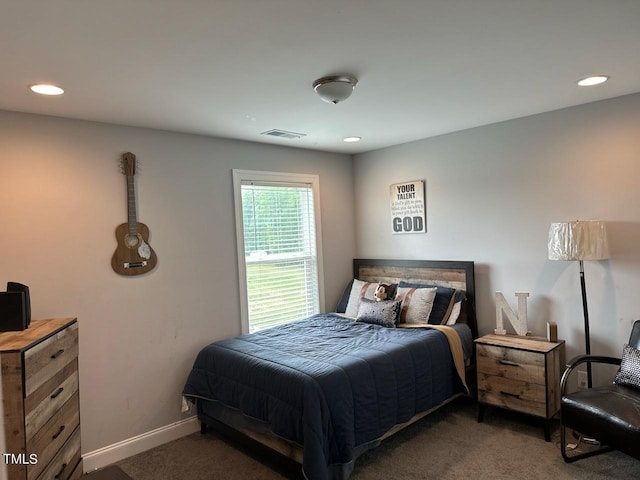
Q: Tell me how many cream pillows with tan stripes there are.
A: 2